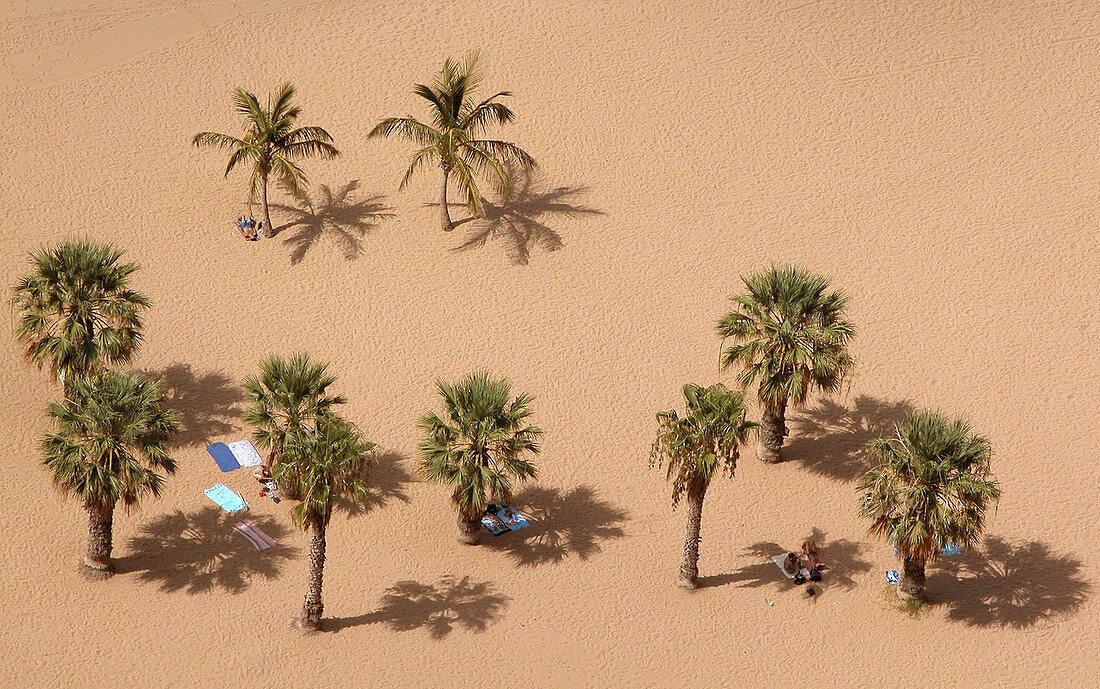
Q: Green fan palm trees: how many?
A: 8